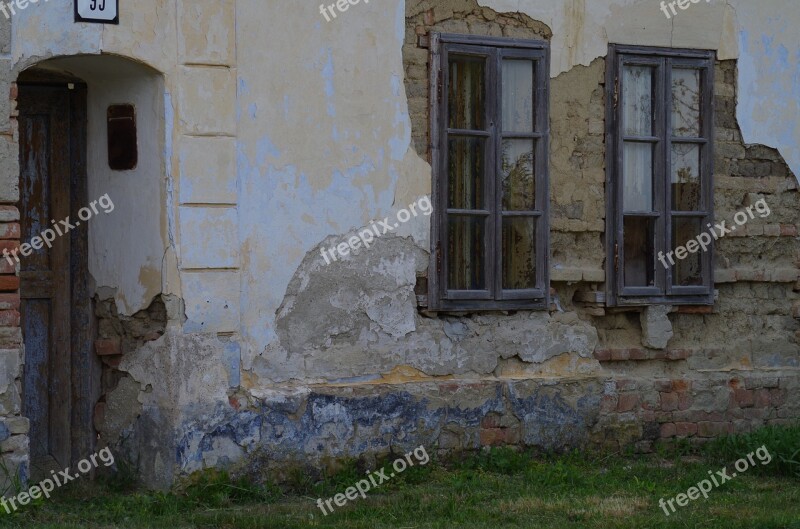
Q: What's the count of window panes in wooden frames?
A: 12